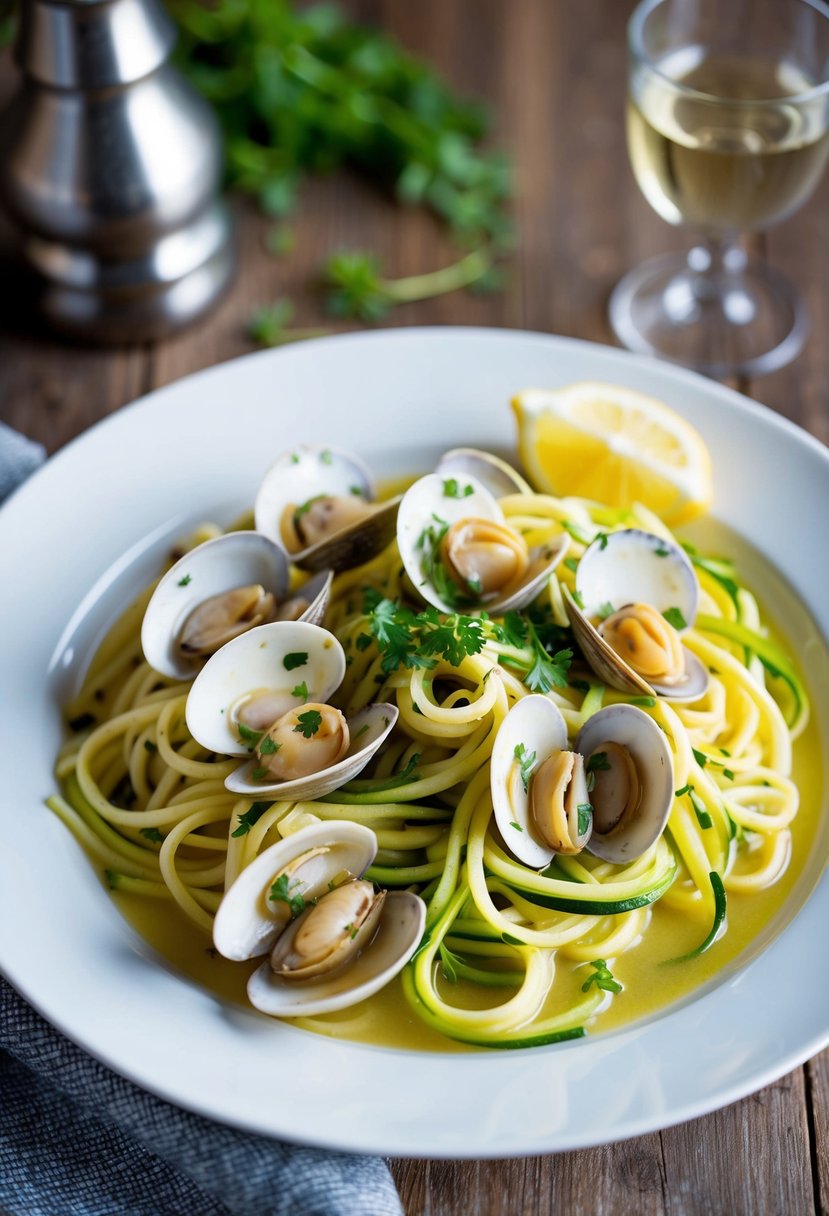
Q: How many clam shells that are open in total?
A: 7